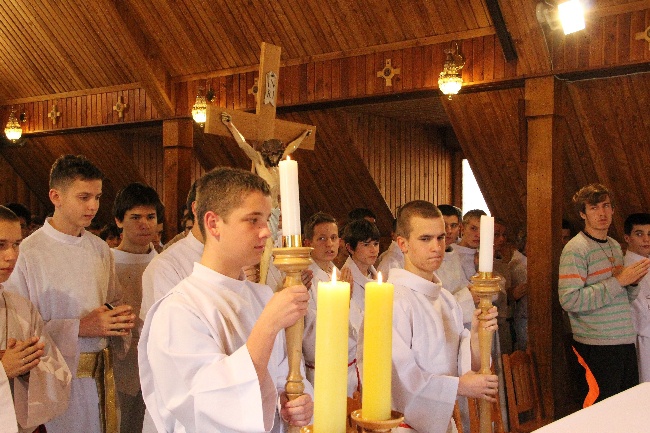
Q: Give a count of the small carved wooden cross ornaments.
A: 5